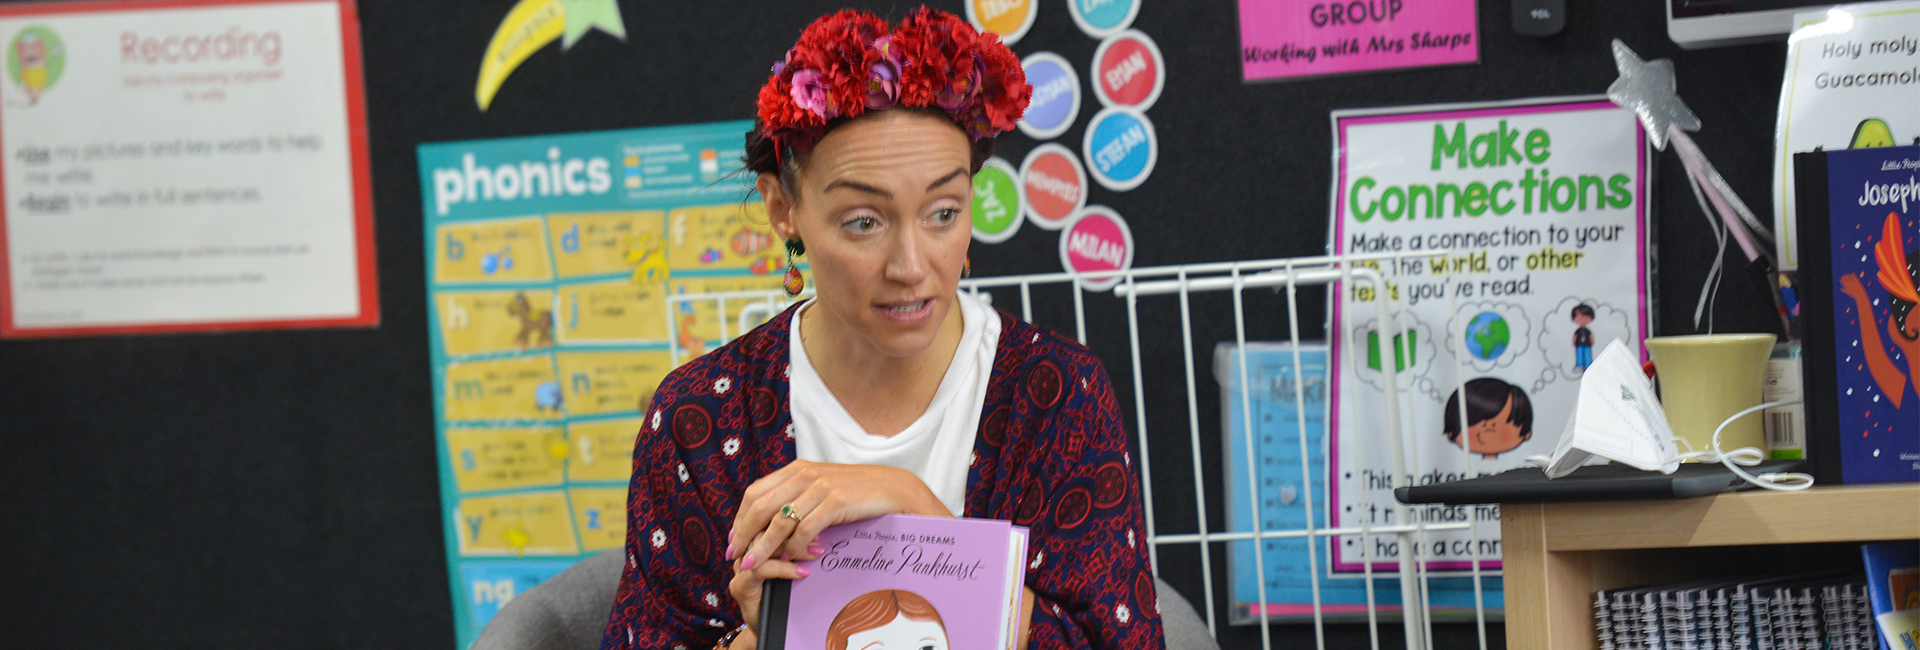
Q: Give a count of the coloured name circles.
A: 8